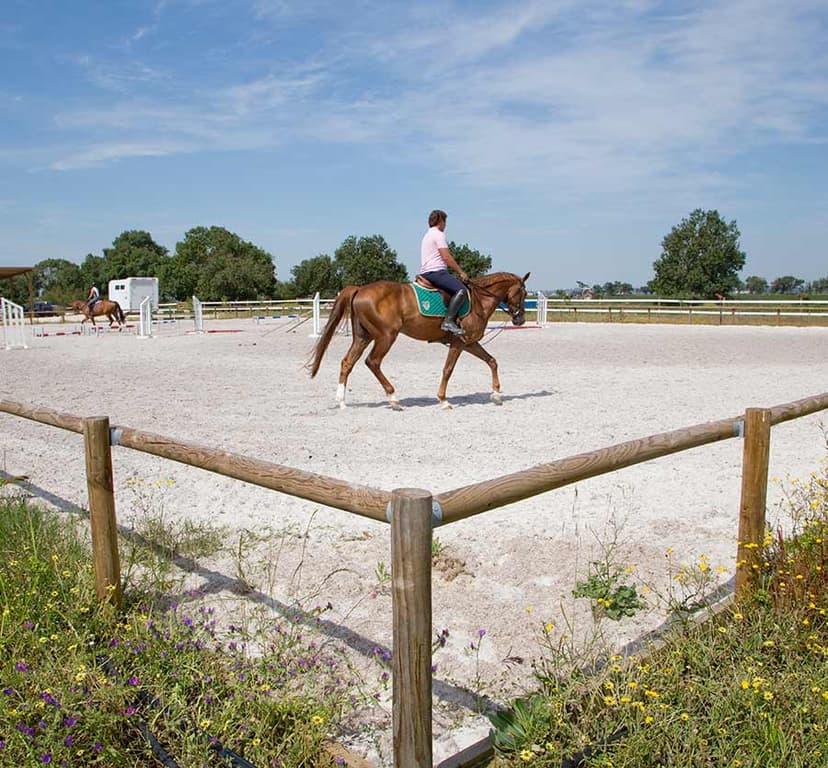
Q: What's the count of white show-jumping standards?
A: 5